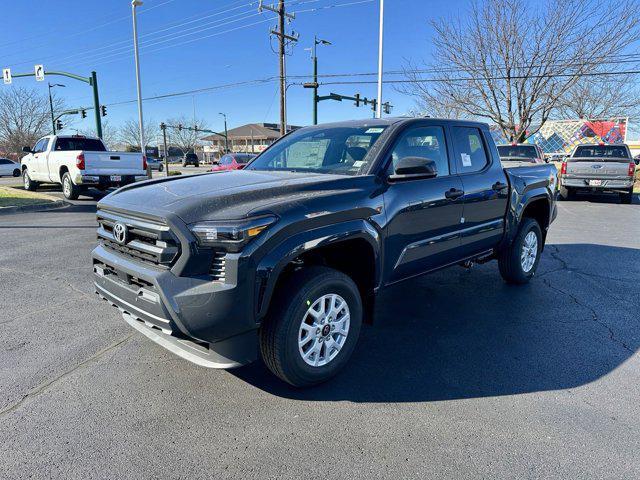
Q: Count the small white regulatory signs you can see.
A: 2